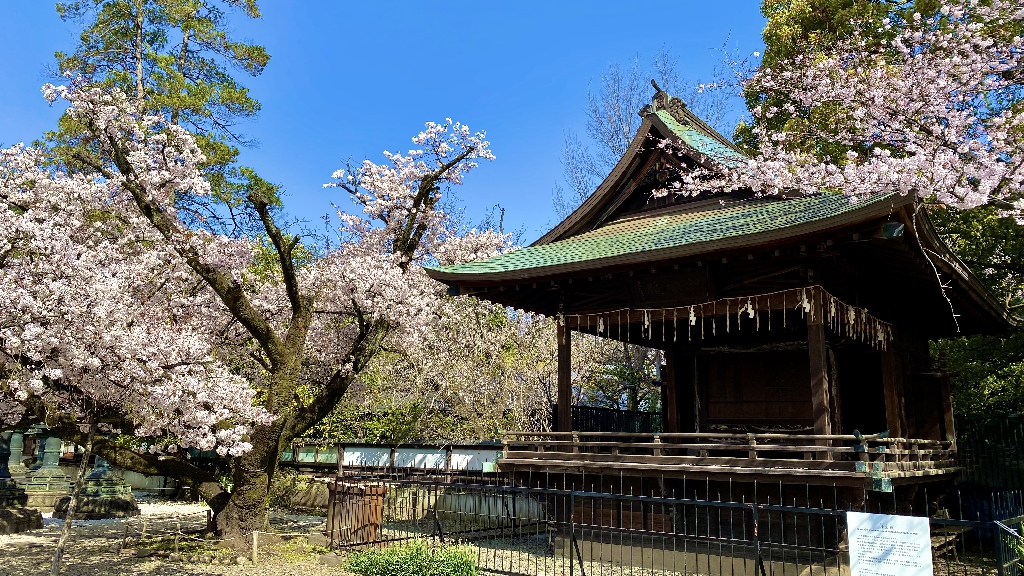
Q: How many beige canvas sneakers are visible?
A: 0